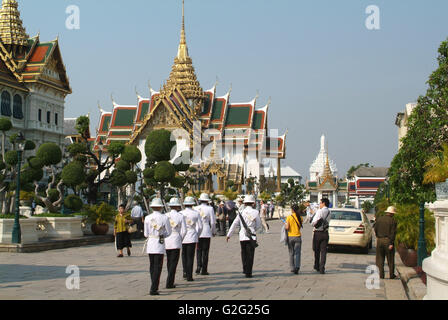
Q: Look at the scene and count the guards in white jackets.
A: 5